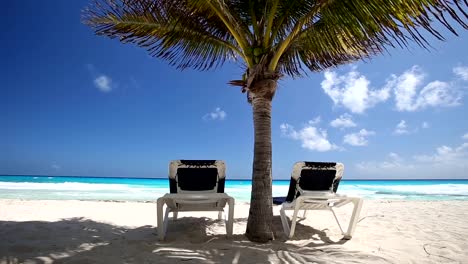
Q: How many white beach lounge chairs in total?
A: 2